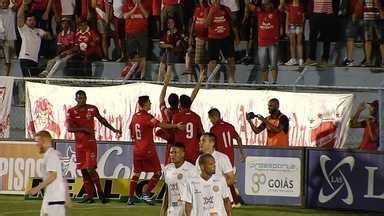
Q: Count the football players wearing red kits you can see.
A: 5